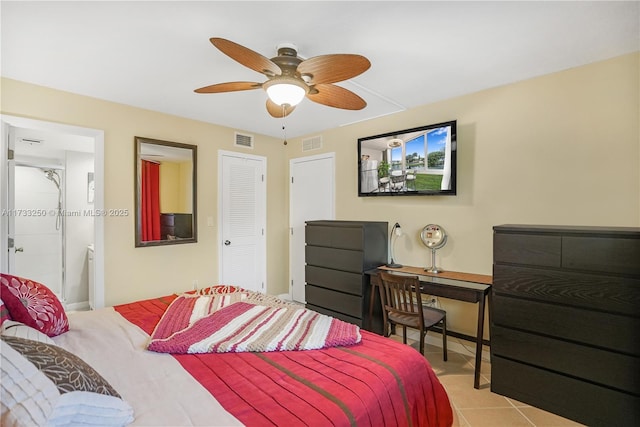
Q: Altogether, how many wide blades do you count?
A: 5